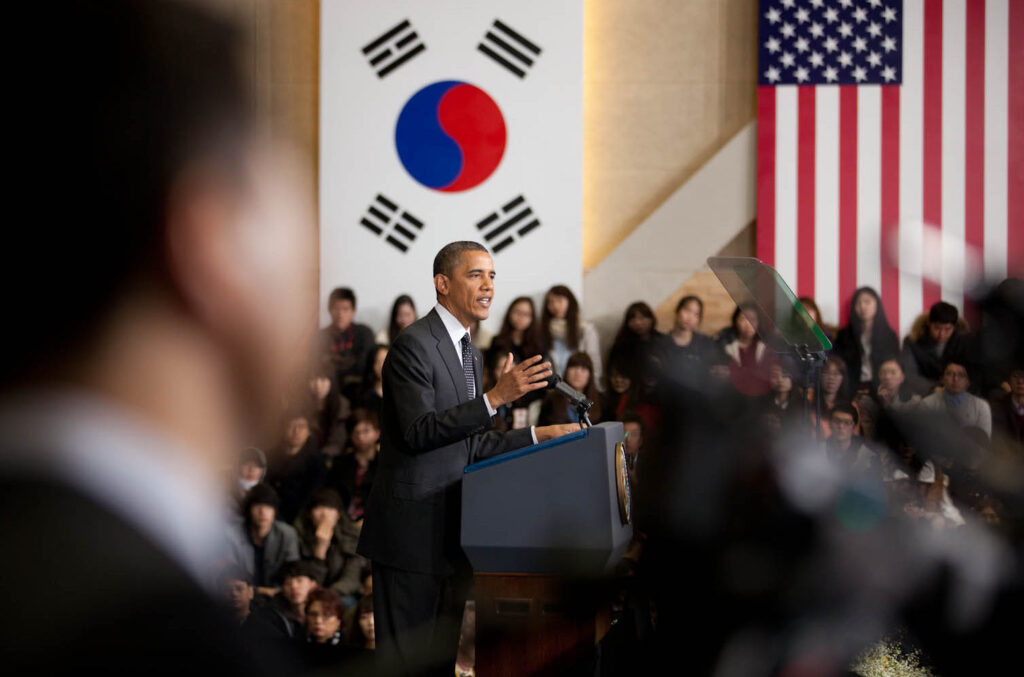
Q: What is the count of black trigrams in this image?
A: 4